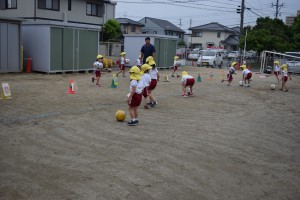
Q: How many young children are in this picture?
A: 12